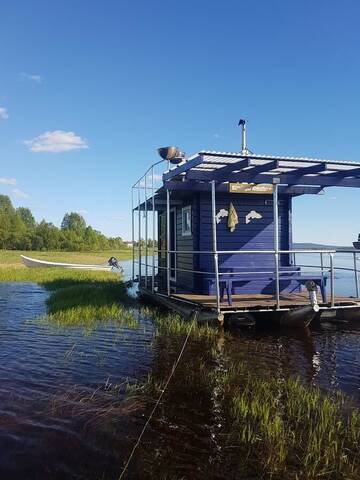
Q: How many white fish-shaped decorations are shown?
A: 2